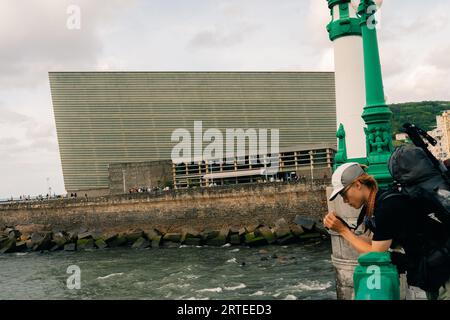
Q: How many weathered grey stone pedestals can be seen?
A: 1